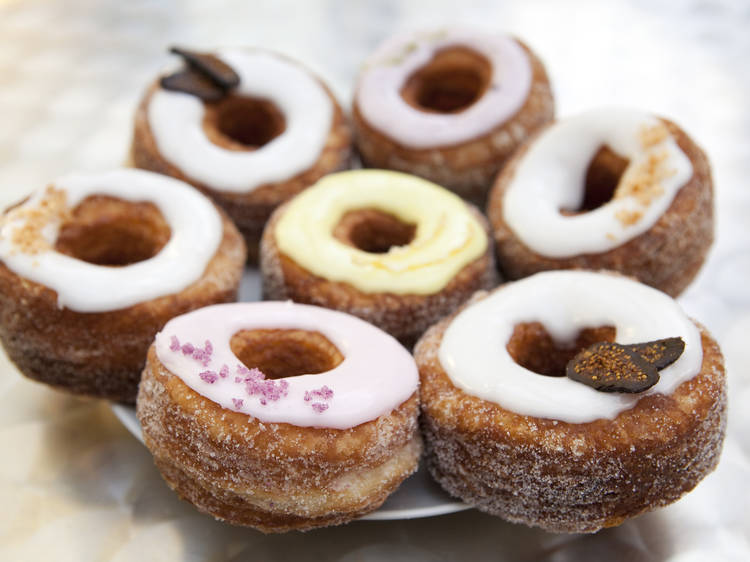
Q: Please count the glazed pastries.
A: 7